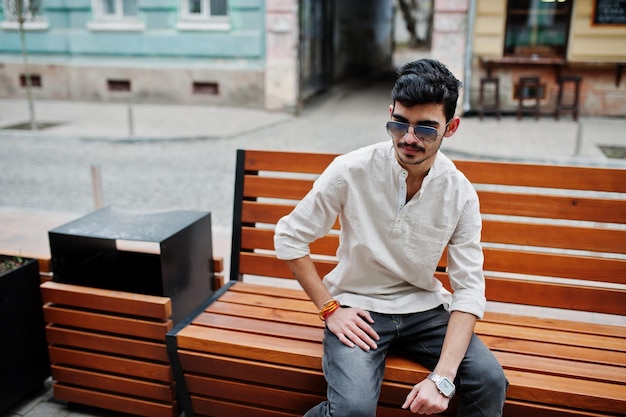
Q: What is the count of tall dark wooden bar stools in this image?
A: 3